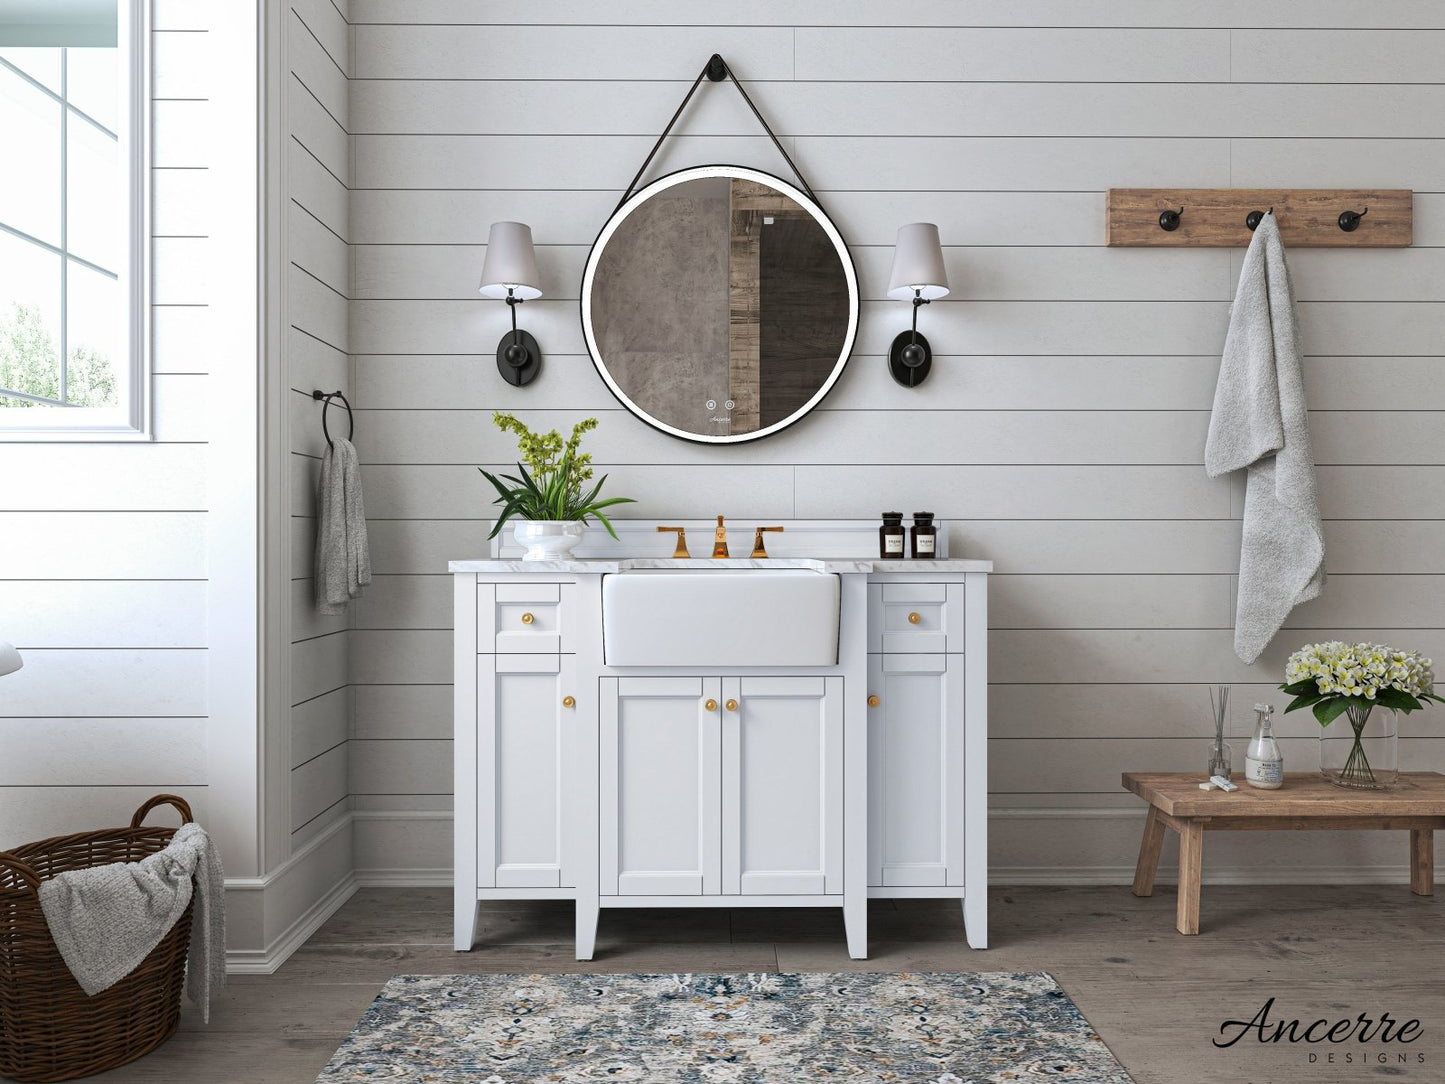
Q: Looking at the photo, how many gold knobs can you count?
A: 6